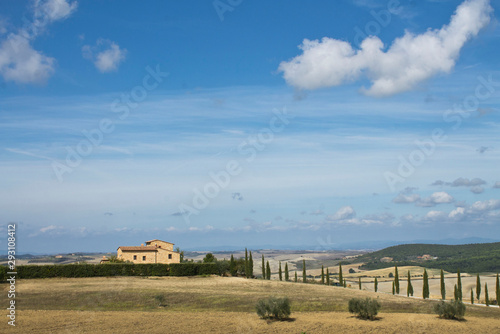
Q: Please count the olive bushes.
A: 3